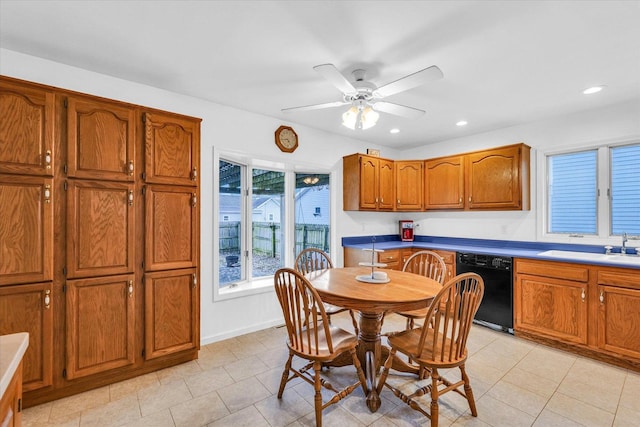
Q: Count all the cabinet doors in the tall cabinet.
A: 9